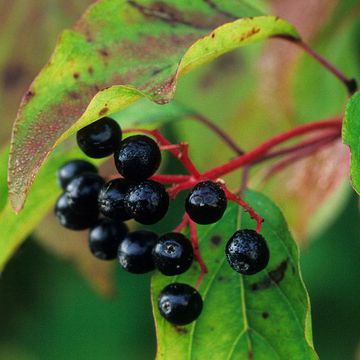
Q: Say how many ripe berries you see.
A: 13